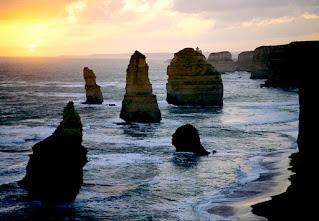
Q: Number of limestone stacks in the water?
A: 5